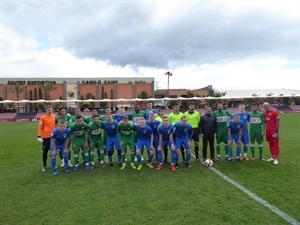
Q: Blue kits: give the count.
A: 10